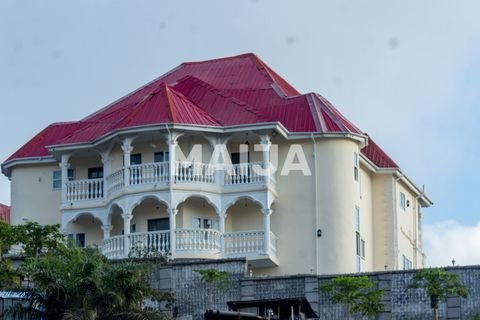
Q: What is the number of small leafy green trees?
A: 3